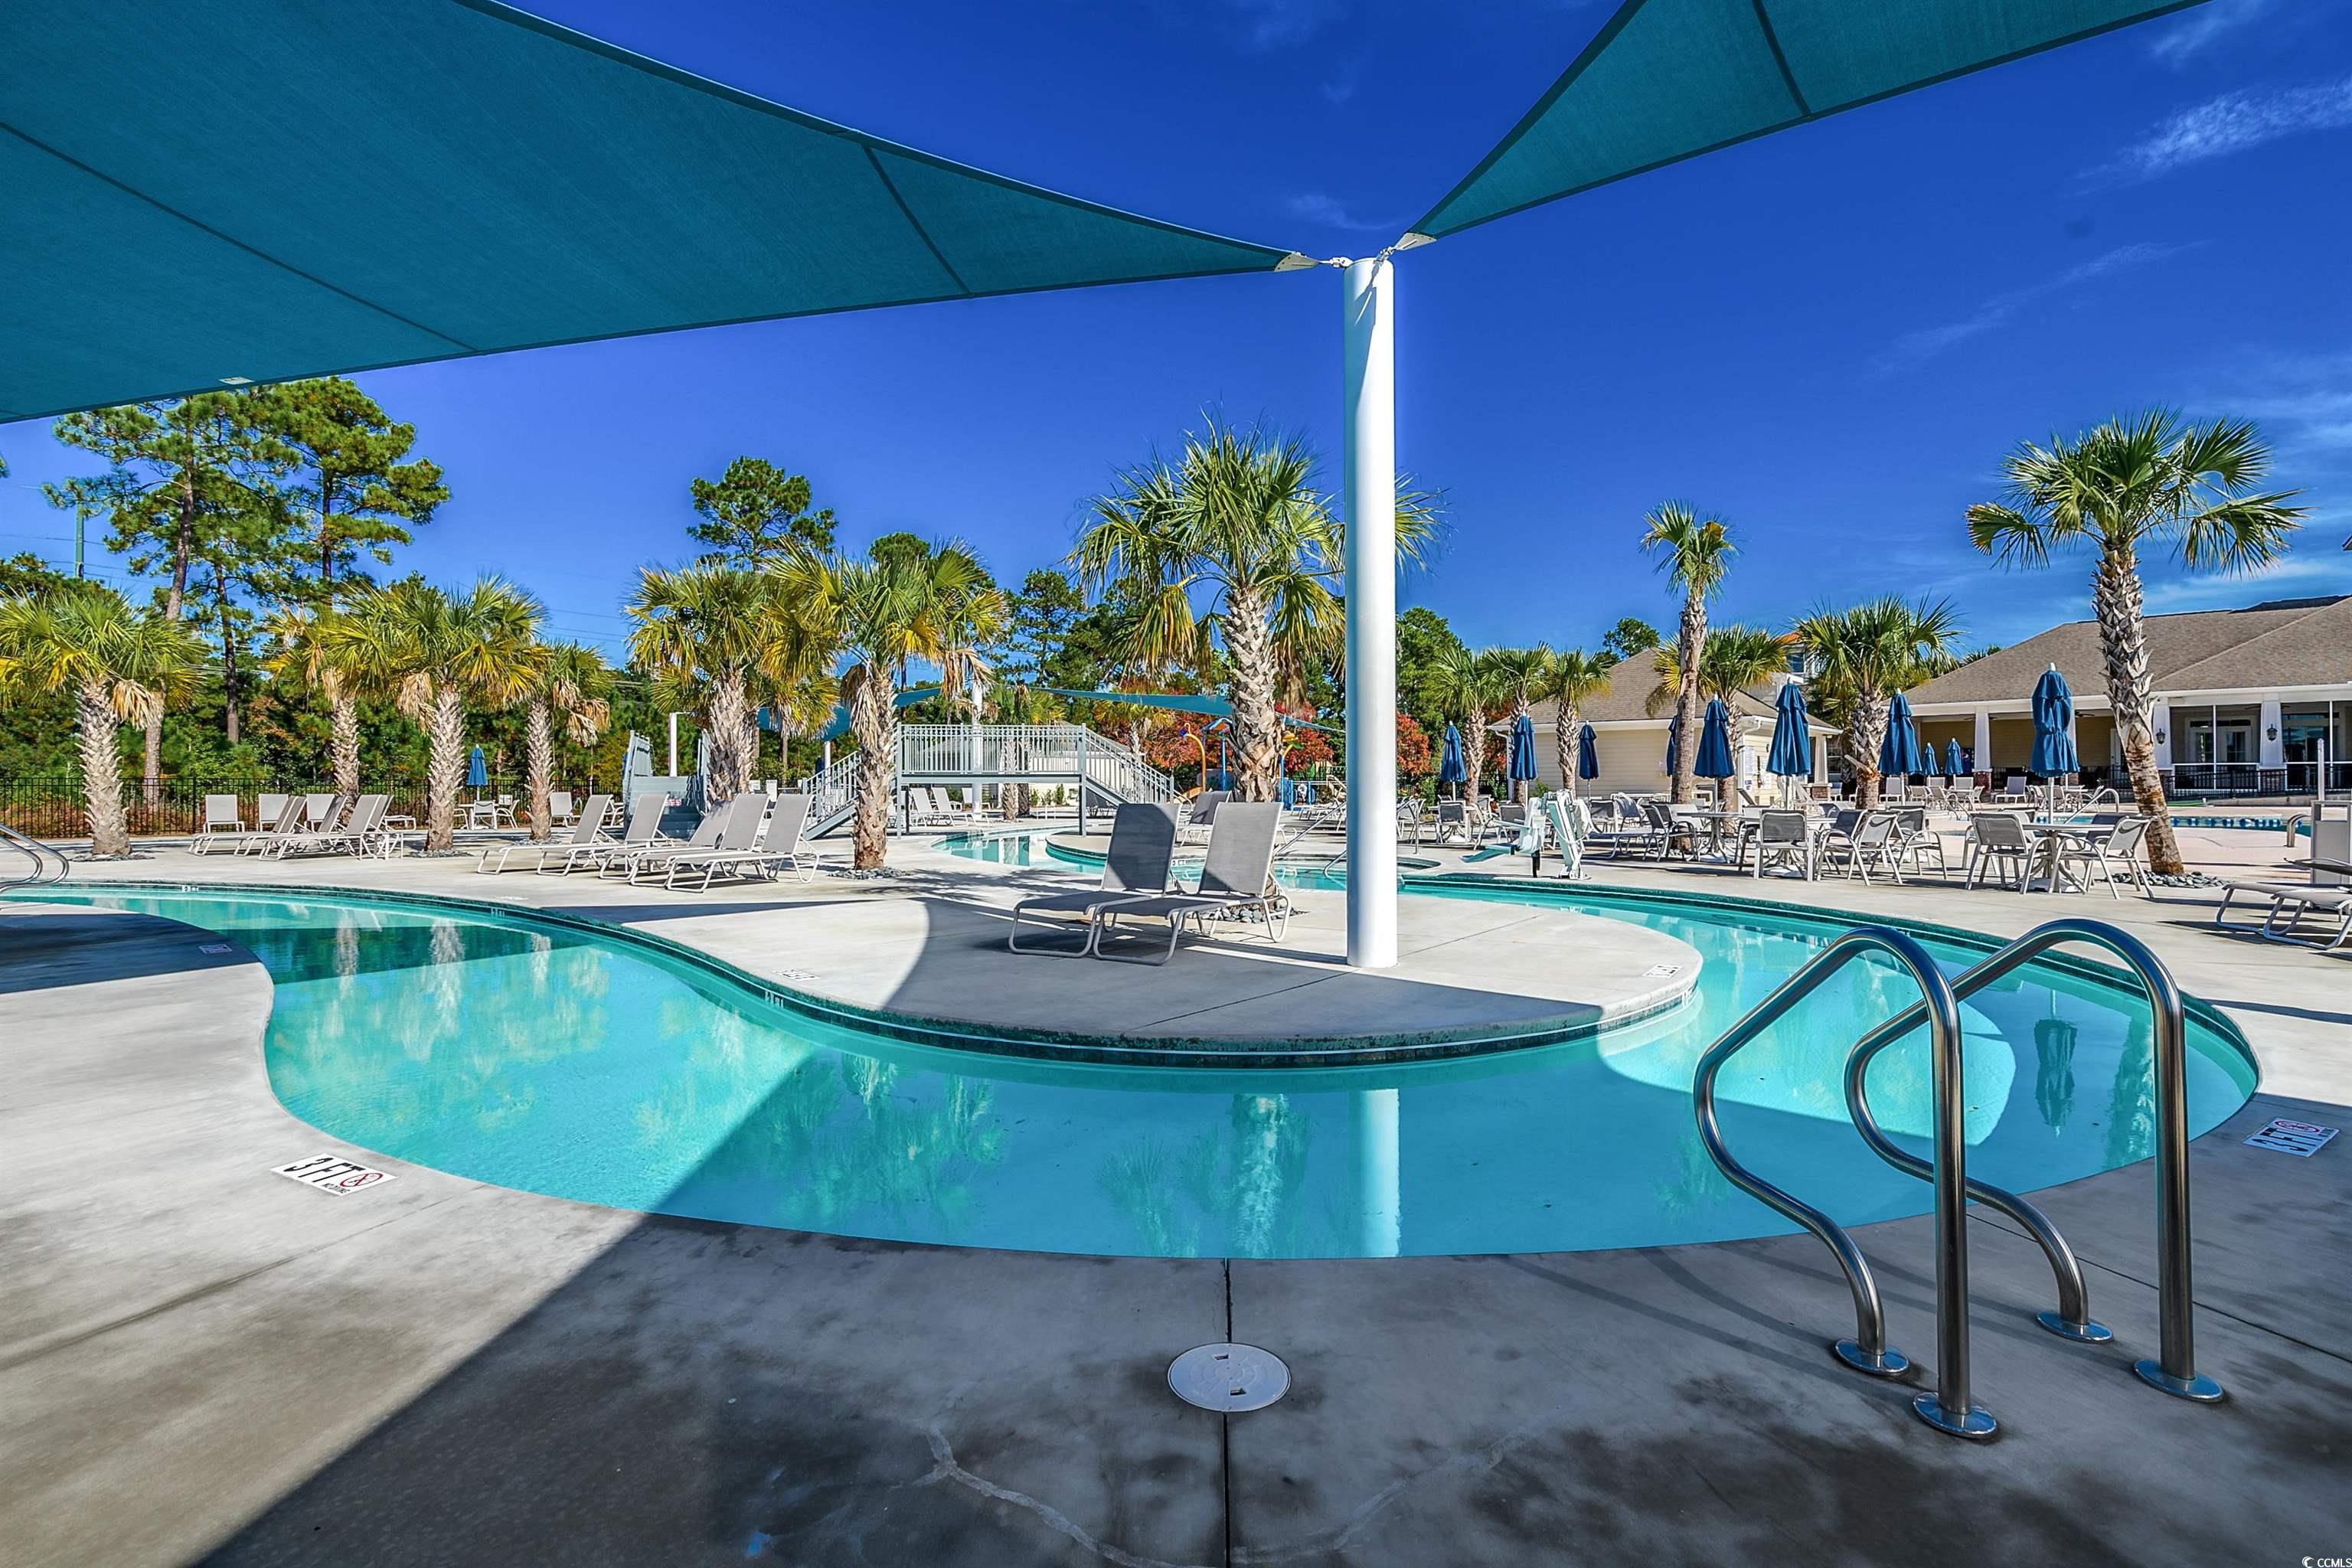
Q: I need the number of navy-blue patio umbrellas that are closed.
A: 11